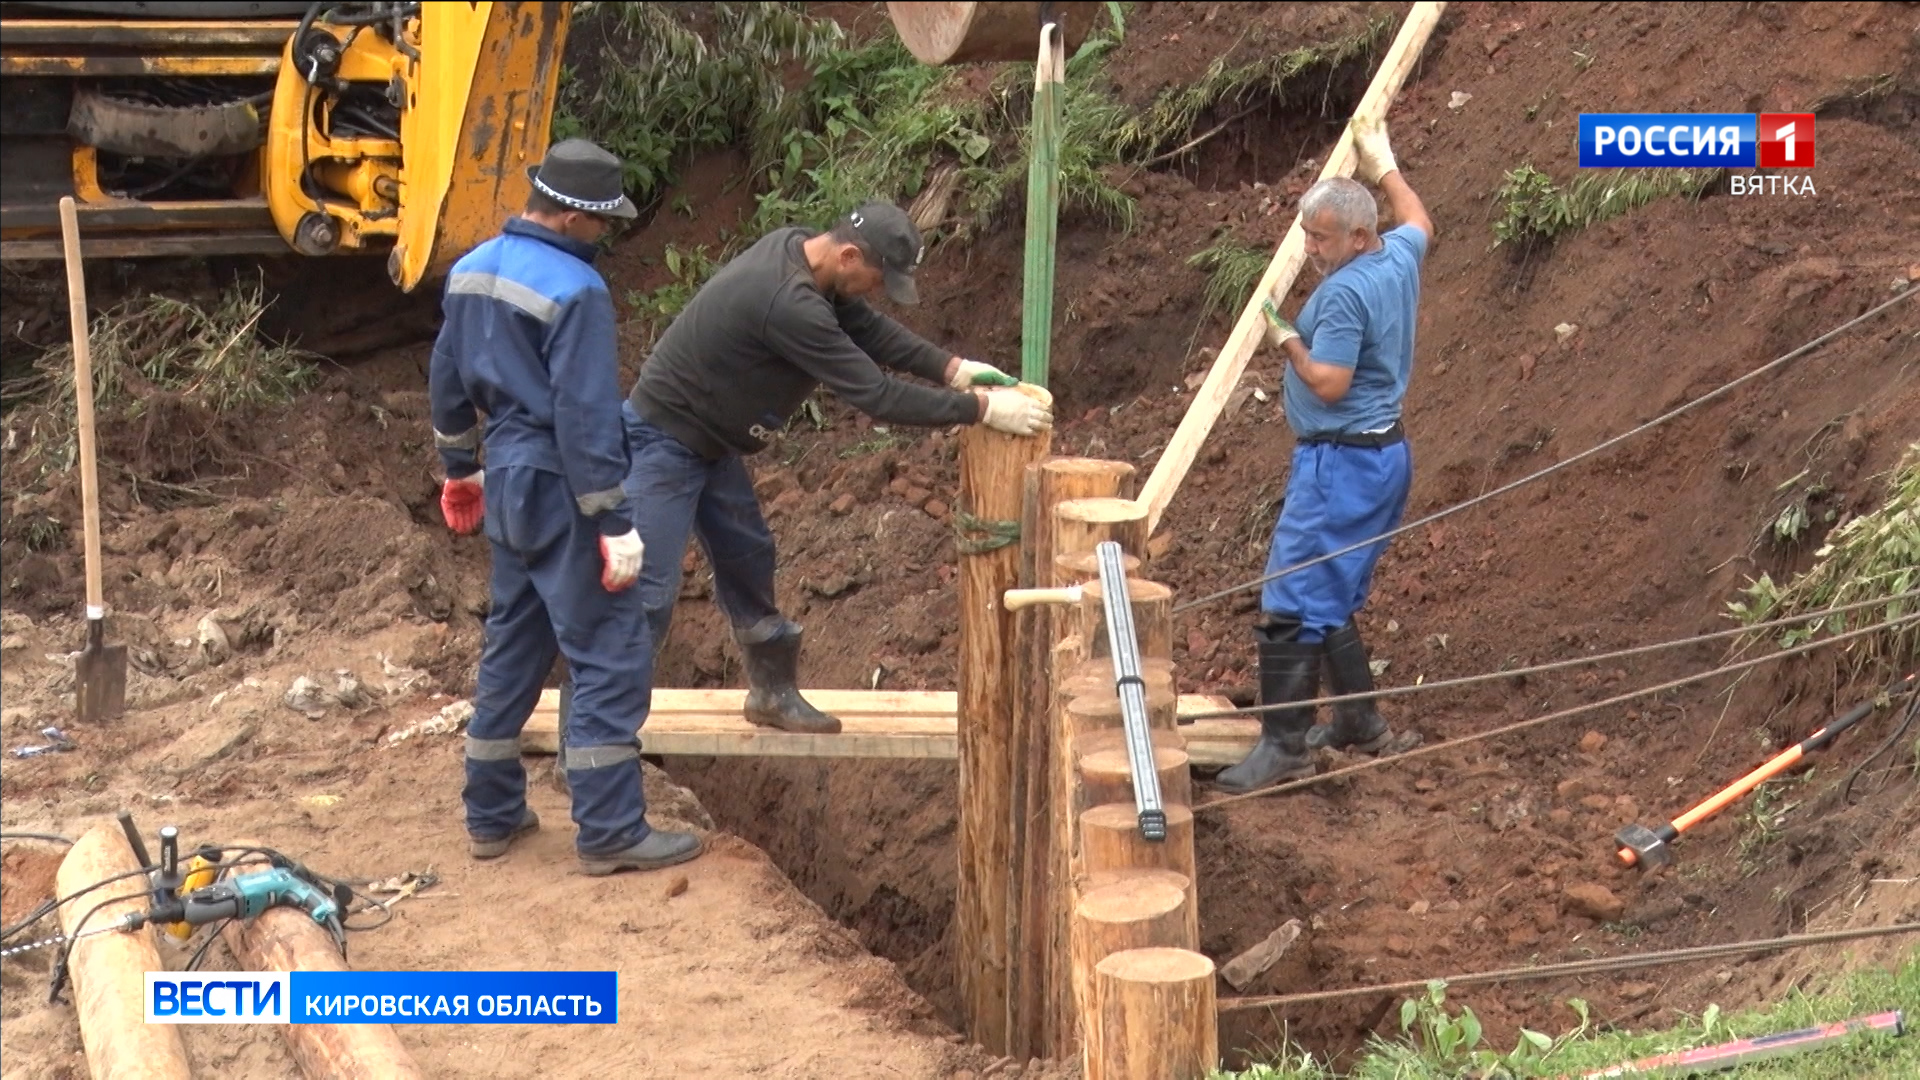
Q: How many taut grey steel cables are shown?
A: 4